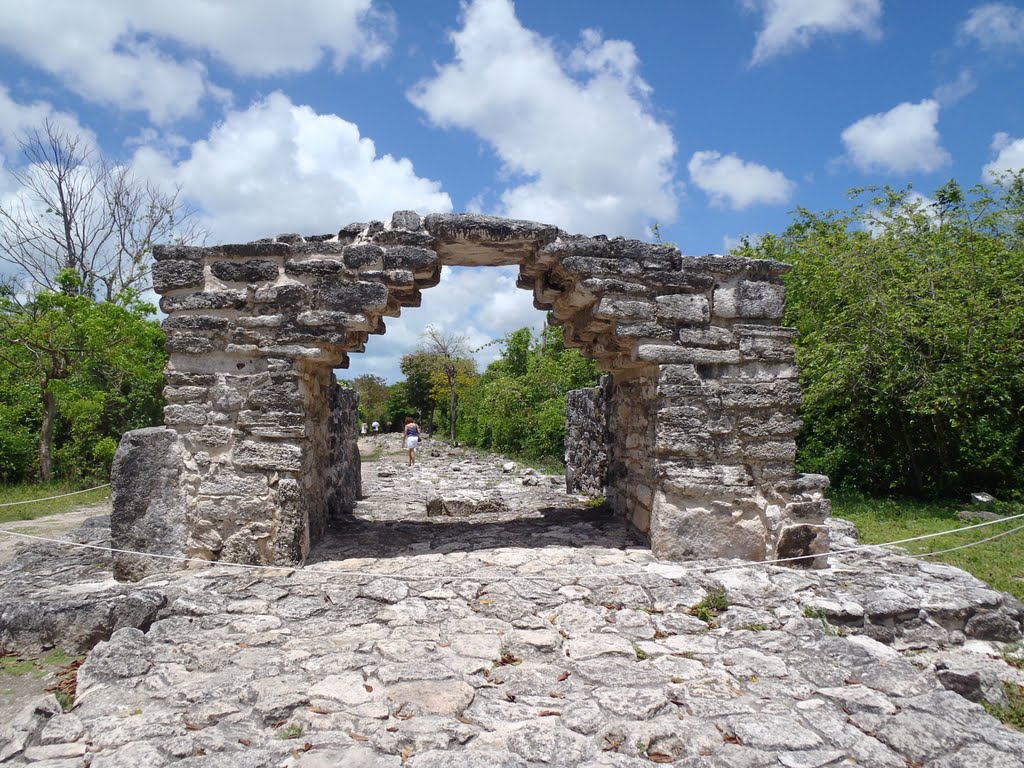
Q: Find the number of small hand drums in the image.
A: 0